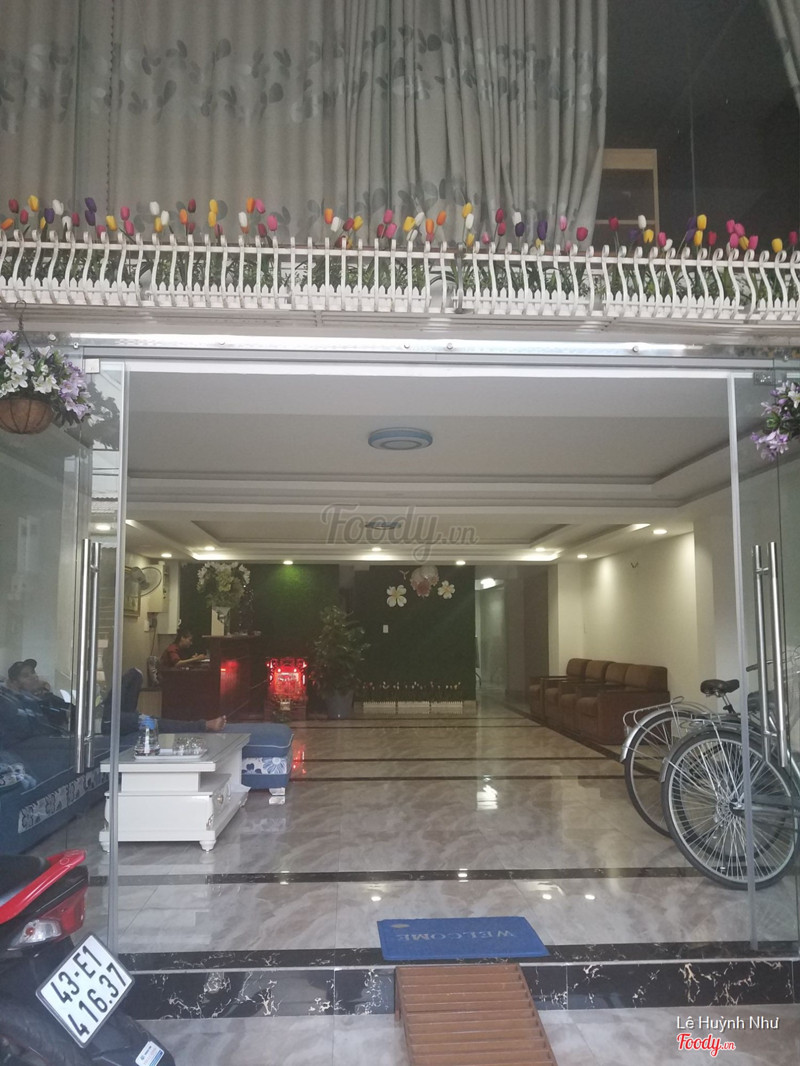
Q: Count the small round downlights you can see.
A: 9